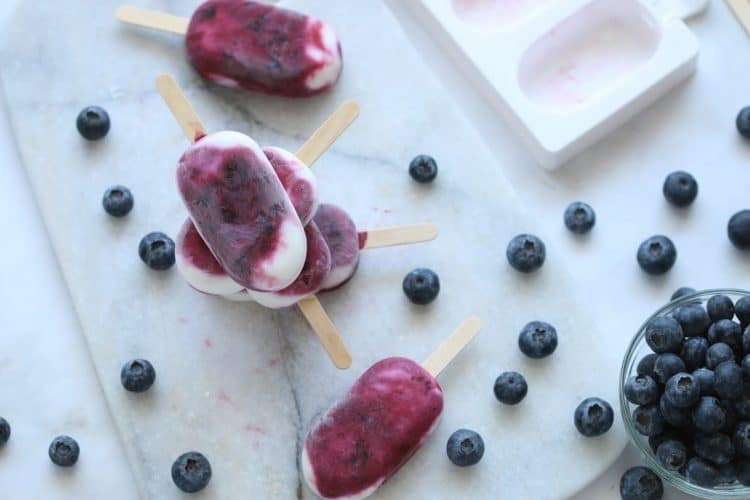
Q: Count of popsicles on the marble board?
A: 6